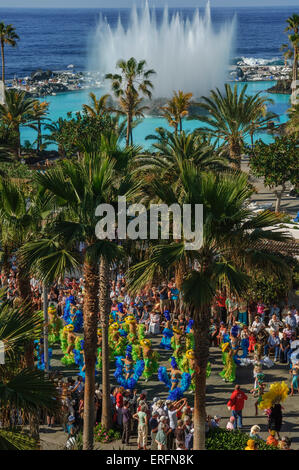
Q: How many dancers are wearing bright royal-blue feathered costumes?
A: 9